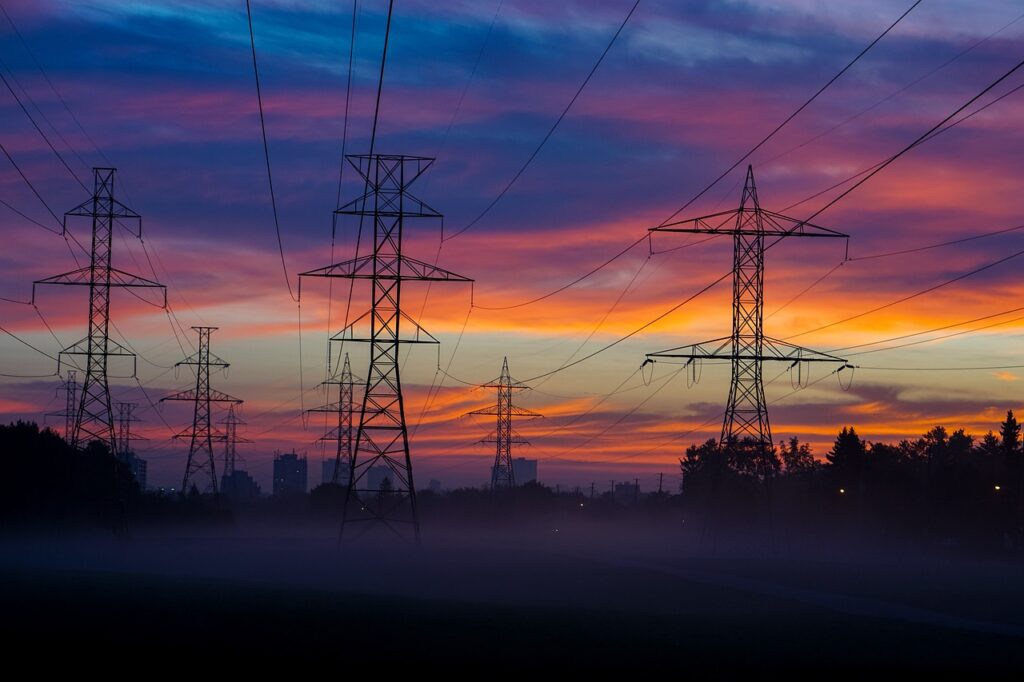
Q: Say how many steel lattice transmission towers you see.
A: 9